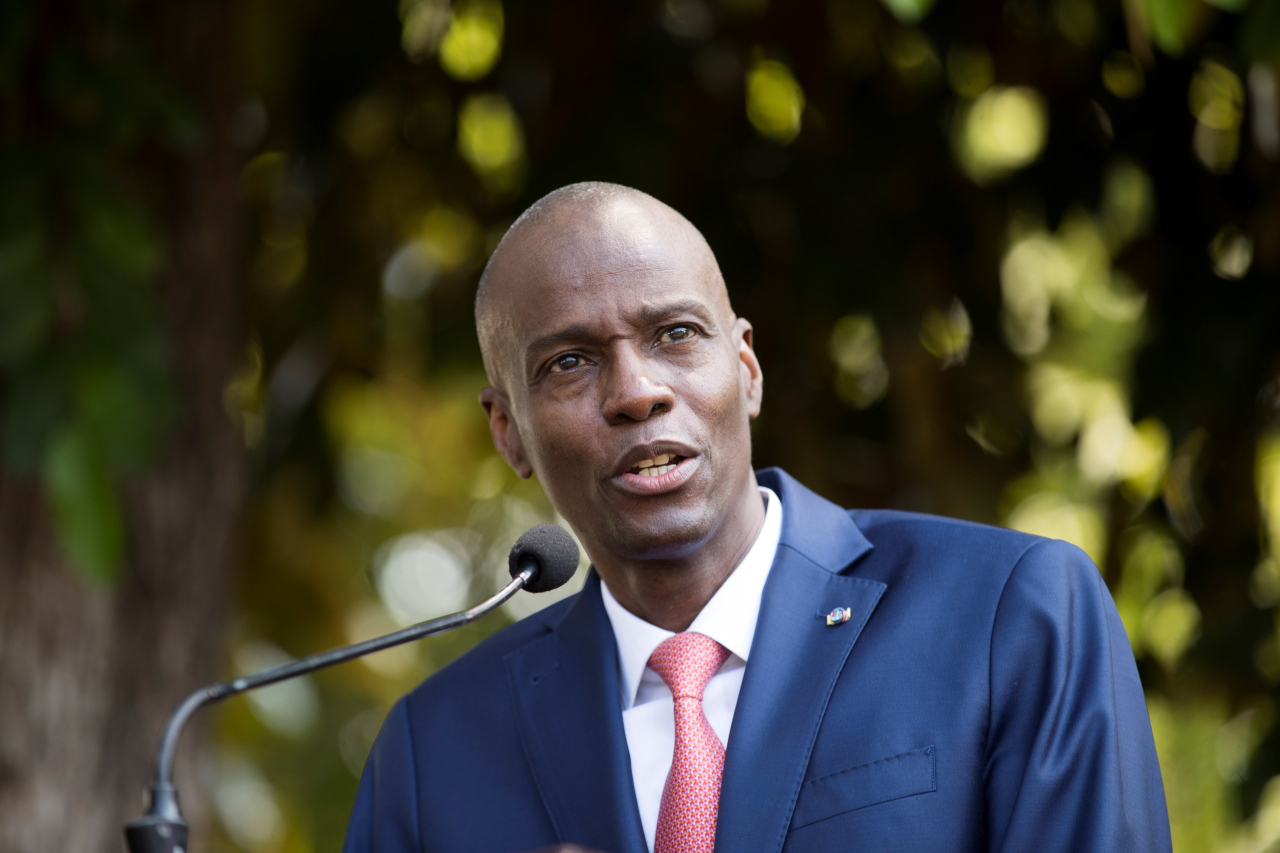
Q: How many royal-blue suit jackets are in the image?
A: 1